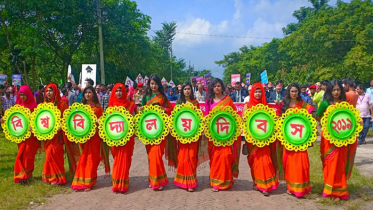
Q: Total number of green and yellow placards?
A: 10